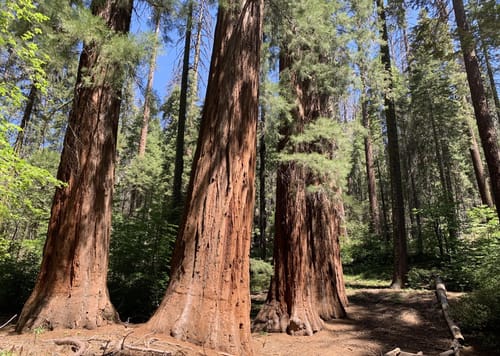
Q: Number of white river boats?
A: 0